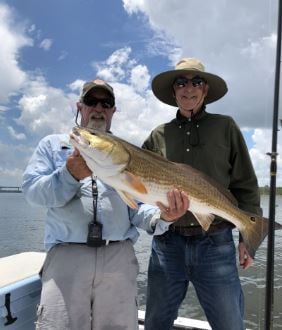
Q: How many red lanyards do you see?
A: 0